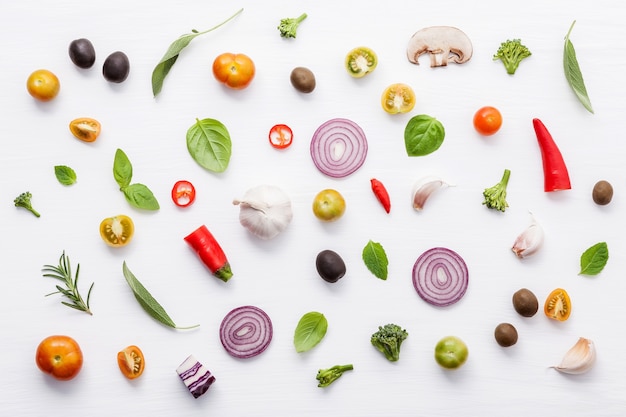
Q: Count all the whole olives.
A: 7